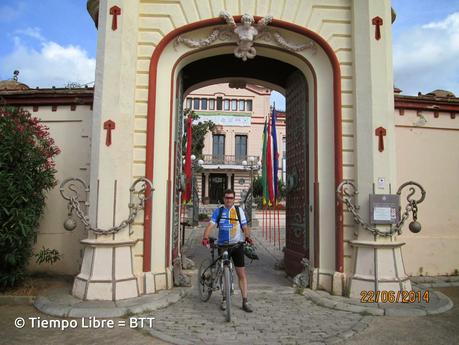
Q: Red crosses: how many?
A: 4